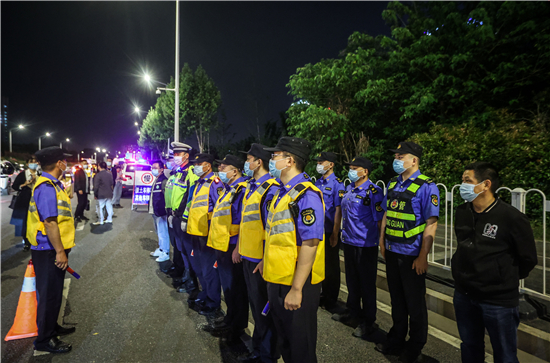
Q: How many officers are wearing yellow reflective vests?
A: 5